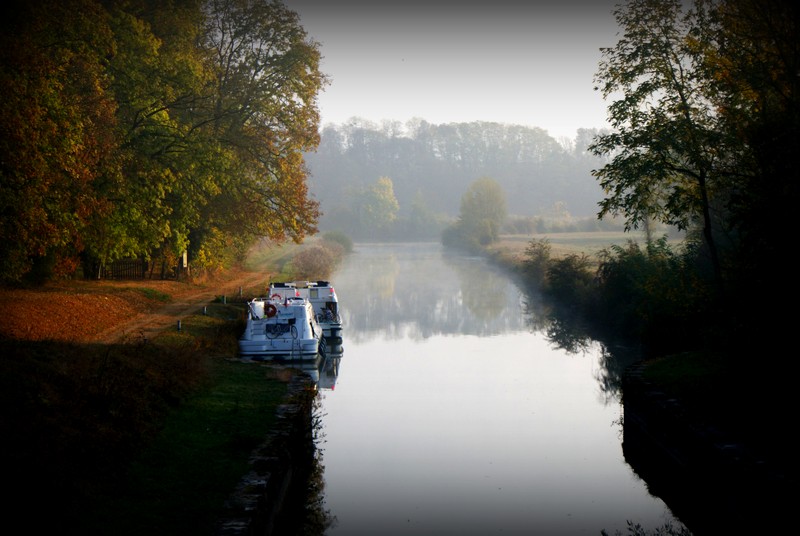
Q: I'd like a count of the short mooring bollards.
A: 4